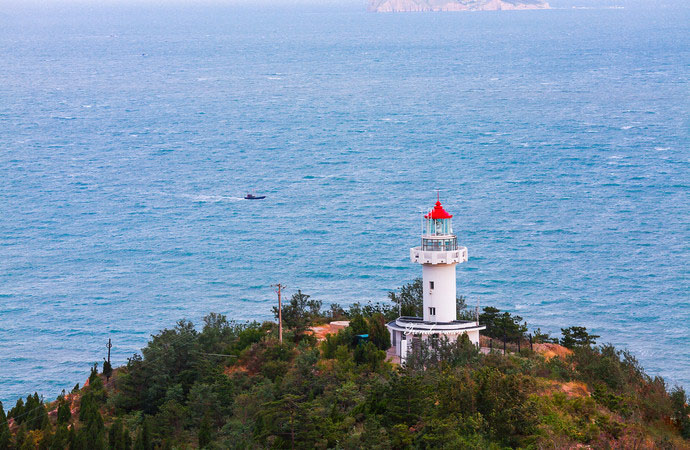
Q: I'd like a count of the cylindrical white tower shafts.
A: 1